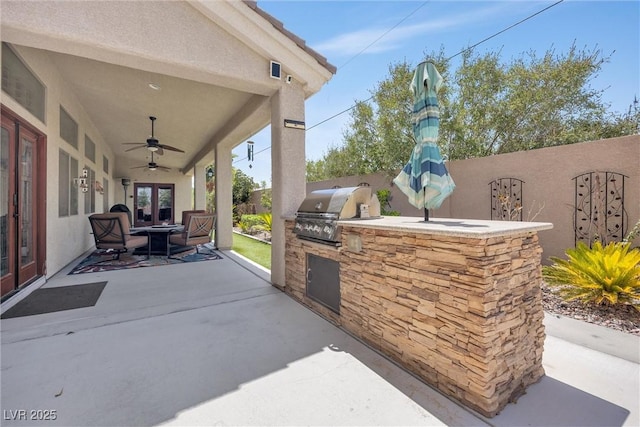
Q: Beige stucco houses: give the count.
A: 1